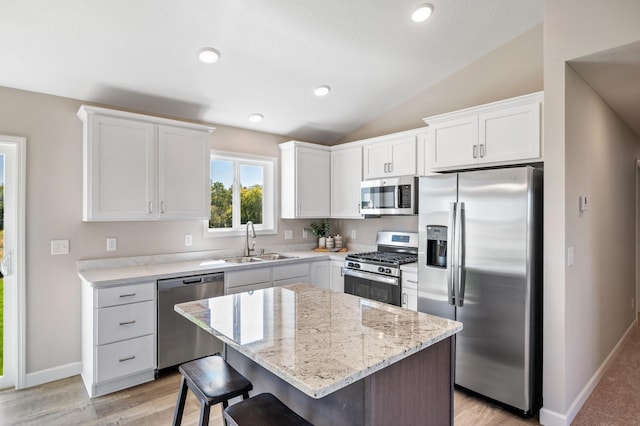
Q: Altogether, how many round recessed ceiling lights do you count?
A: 4